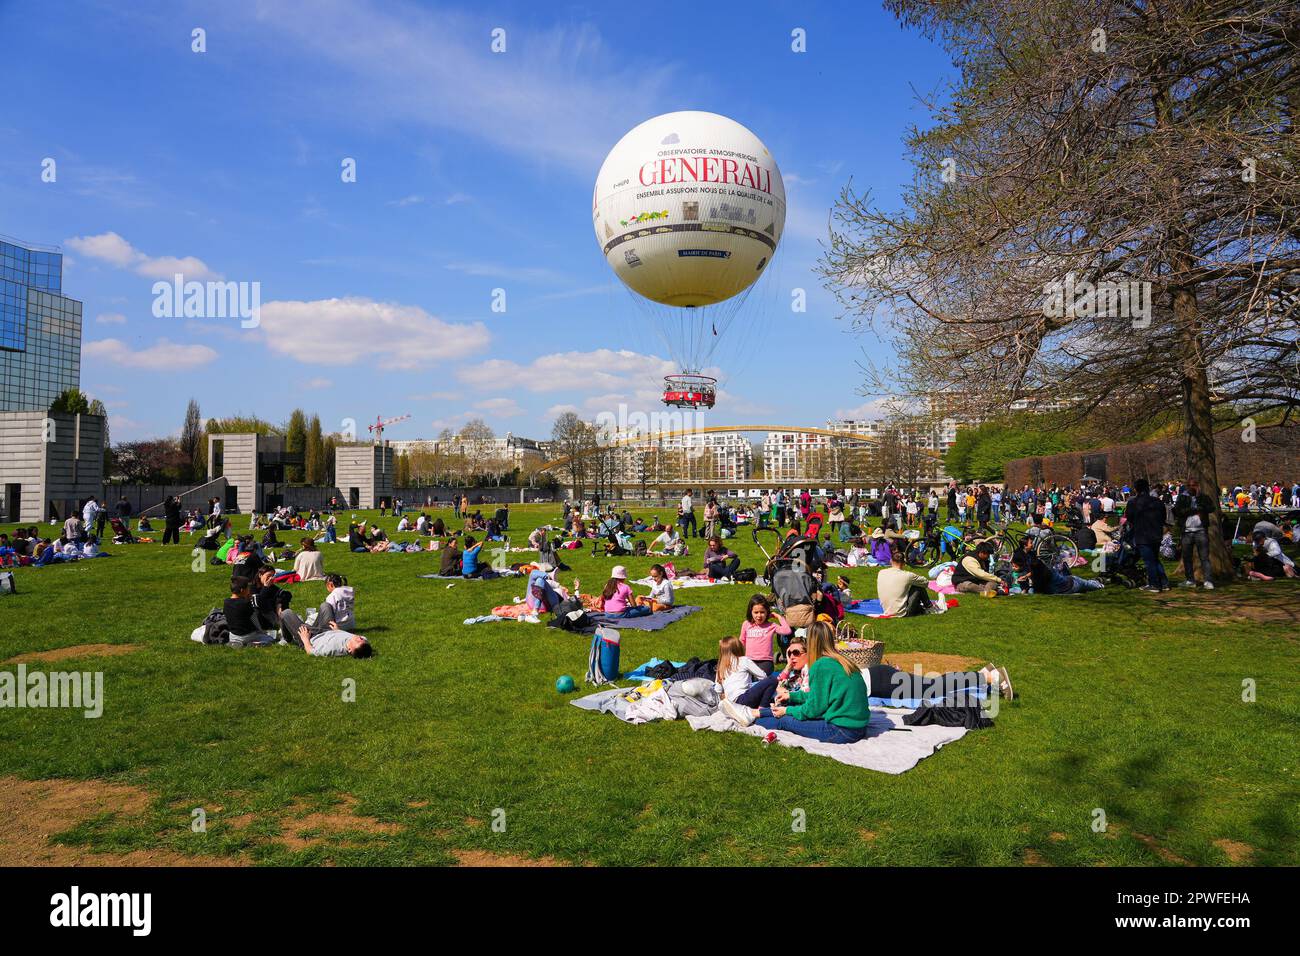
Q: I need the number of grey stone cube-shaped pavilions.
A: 3